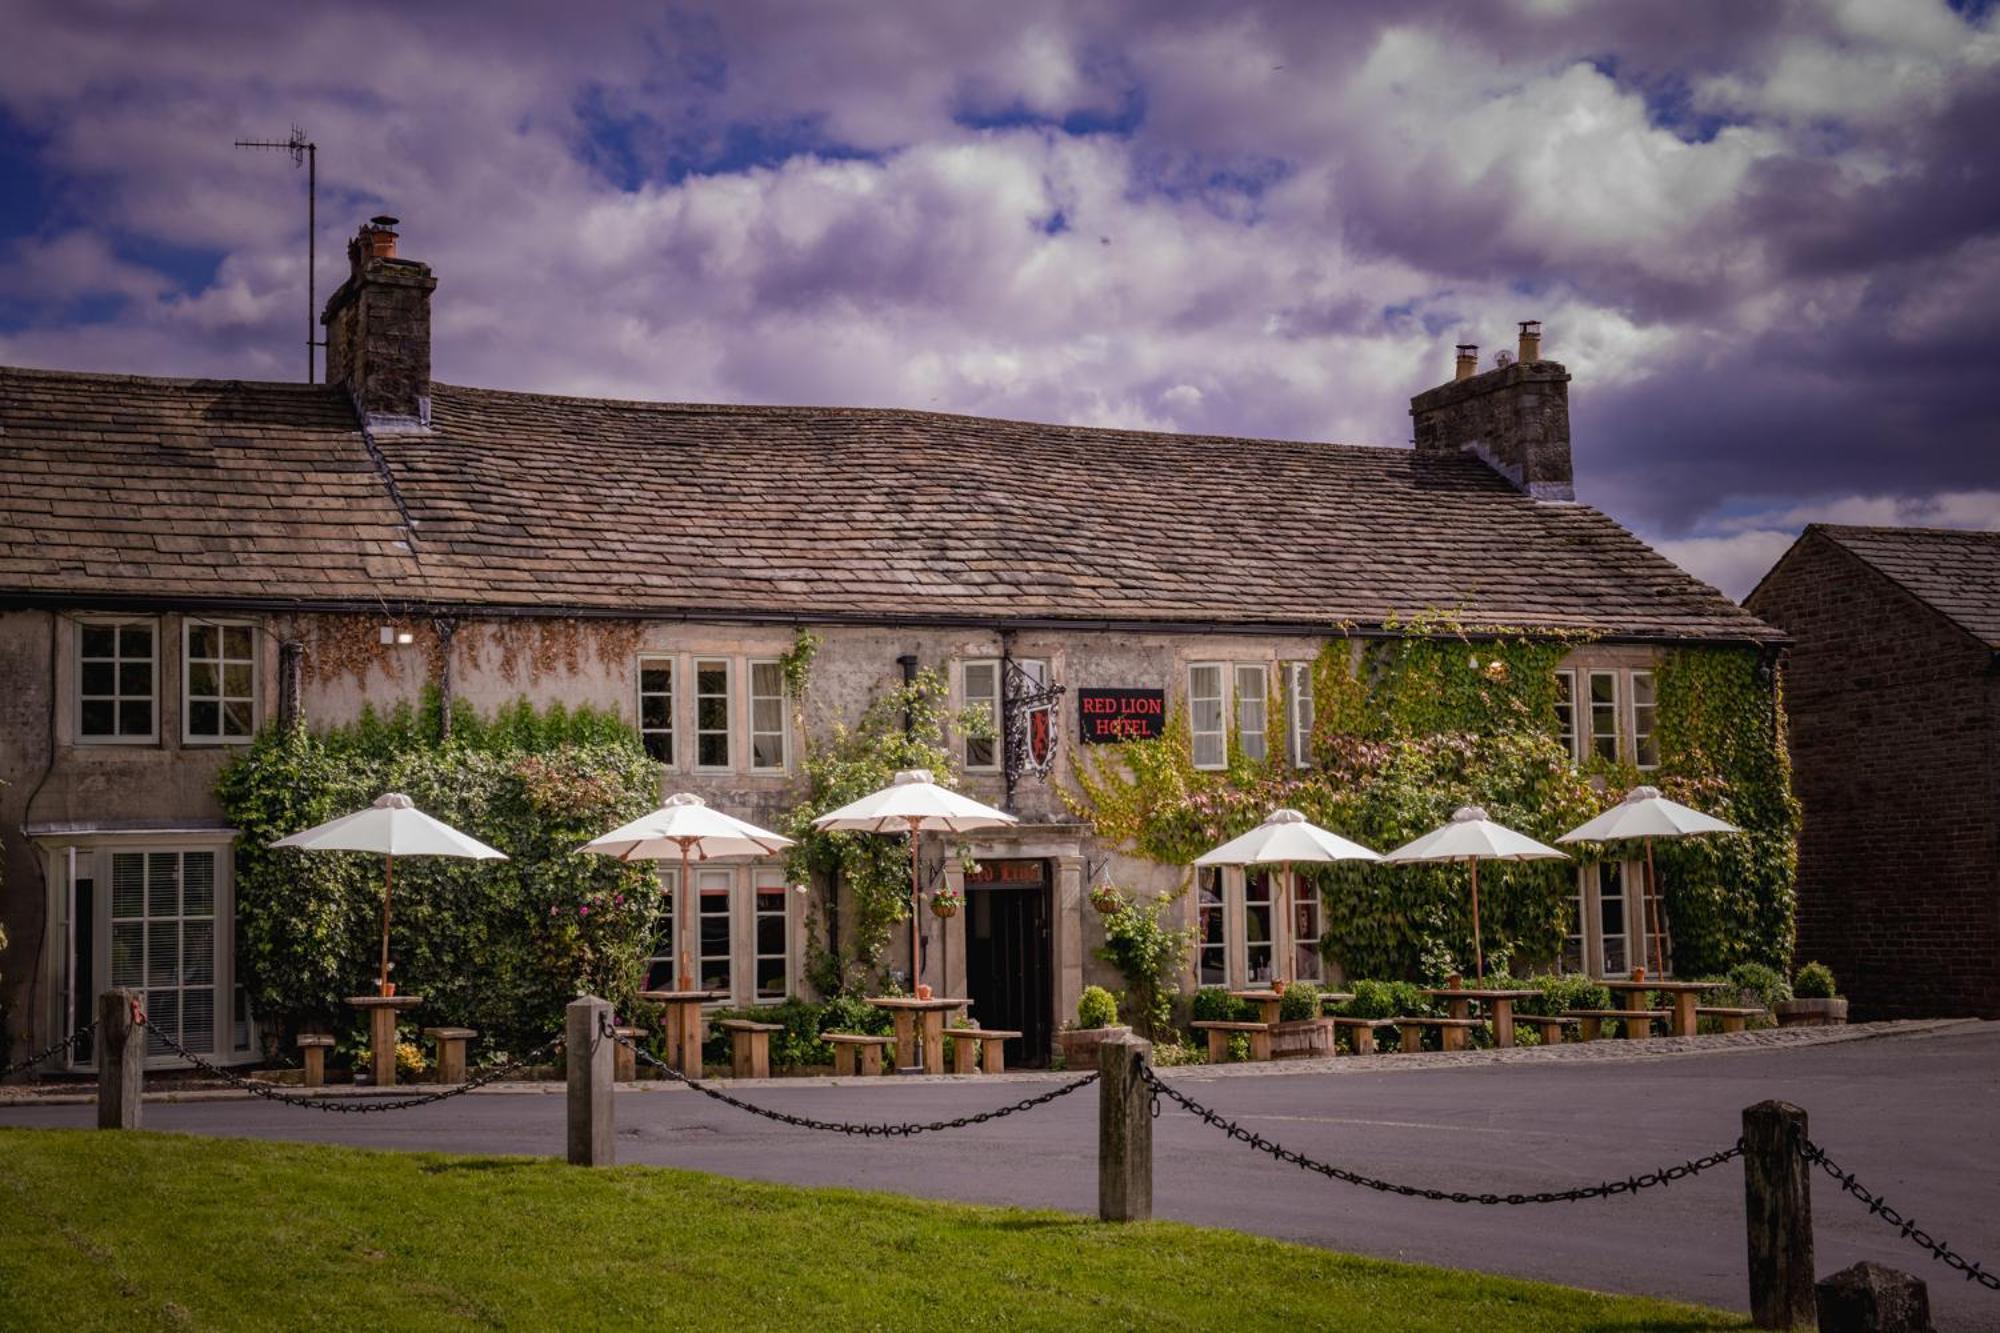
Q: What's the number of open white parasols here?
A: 6